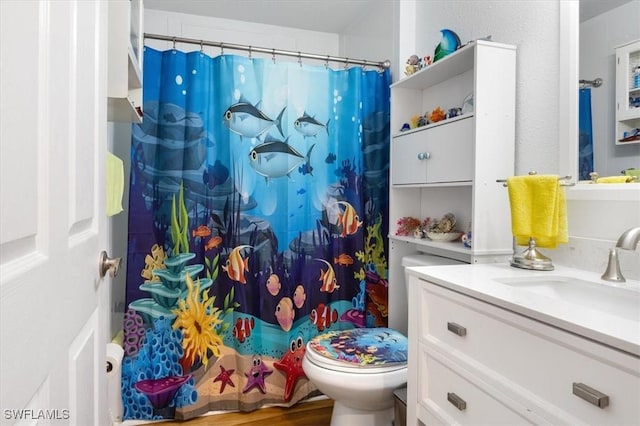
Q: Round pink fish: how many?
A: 3